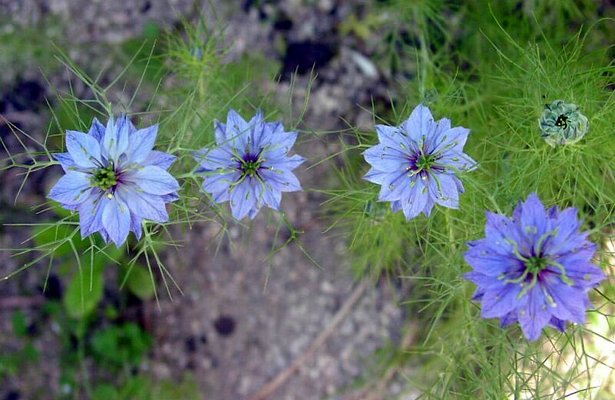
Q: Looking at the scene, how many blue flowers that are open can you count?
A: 4